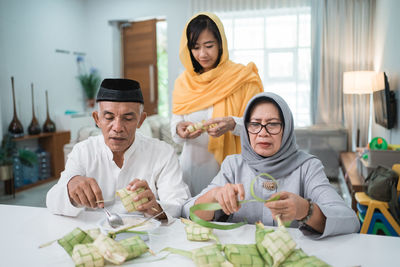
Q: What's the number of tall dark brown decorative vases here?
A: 3